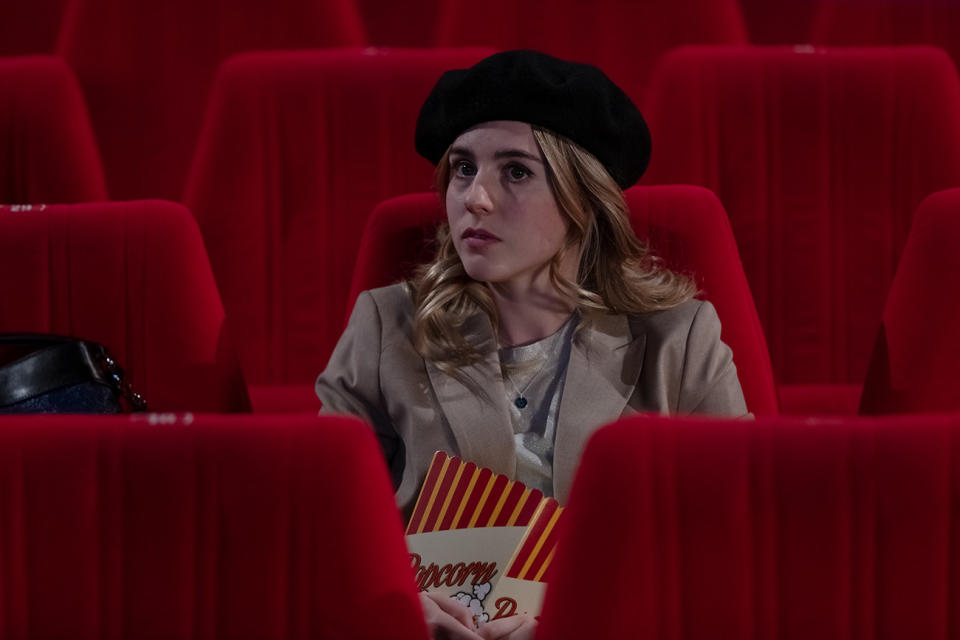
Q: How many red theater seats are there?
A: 11